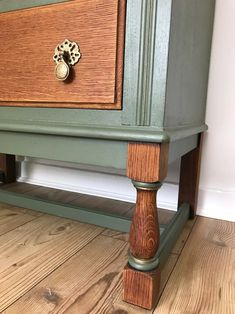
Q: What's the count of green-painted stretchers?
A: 2